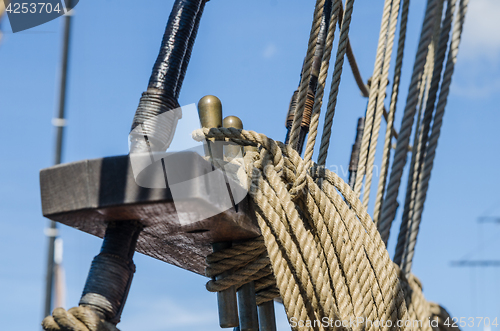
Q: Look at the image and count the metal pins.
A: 3